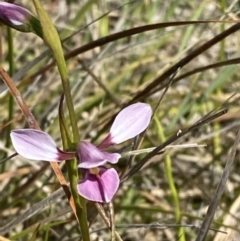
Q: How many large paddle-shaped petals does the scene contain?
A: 2